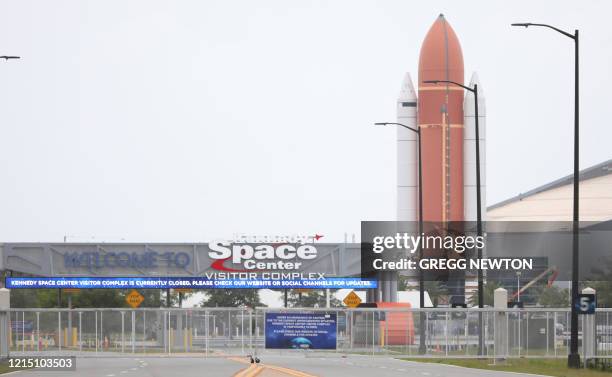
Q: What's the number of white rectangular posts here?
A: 3